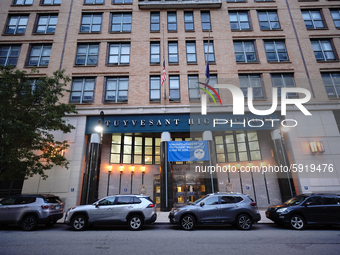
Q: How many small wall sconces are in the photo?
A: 8